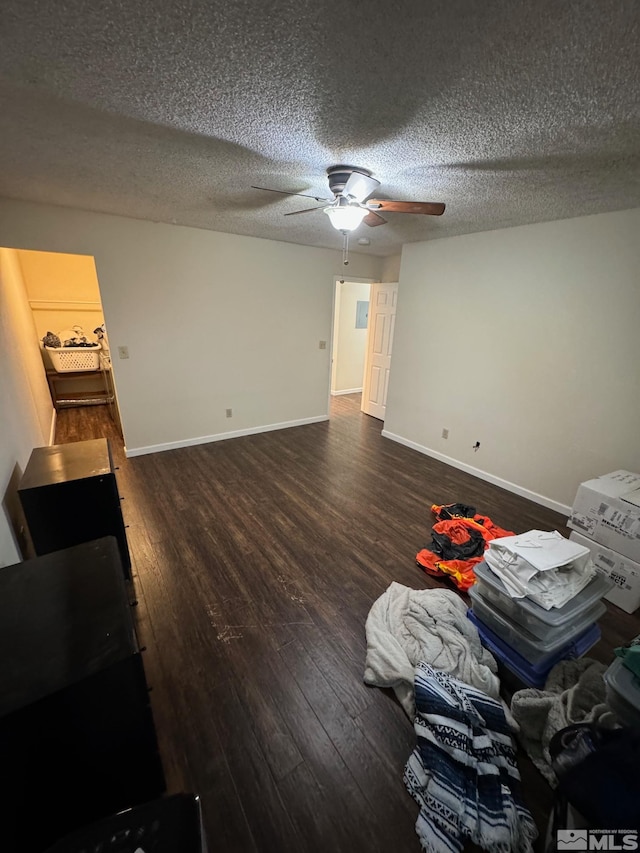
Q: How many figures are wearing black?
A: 0